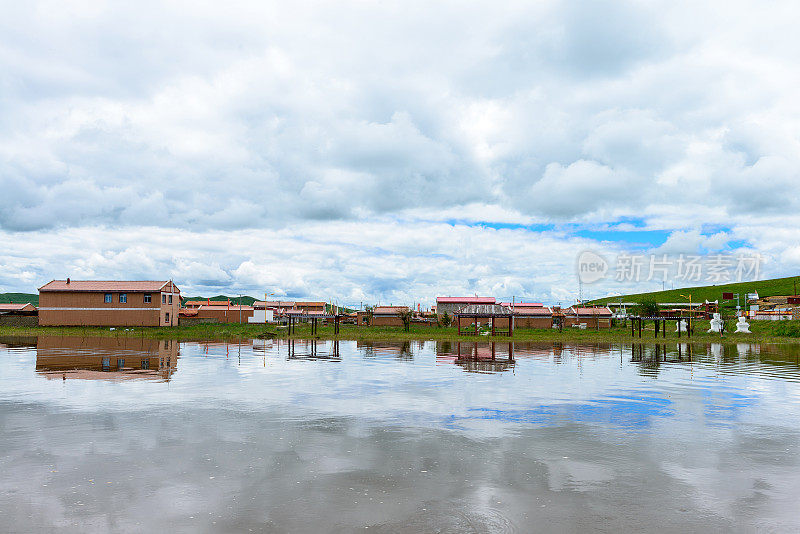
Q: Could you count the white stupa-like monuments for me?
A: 3